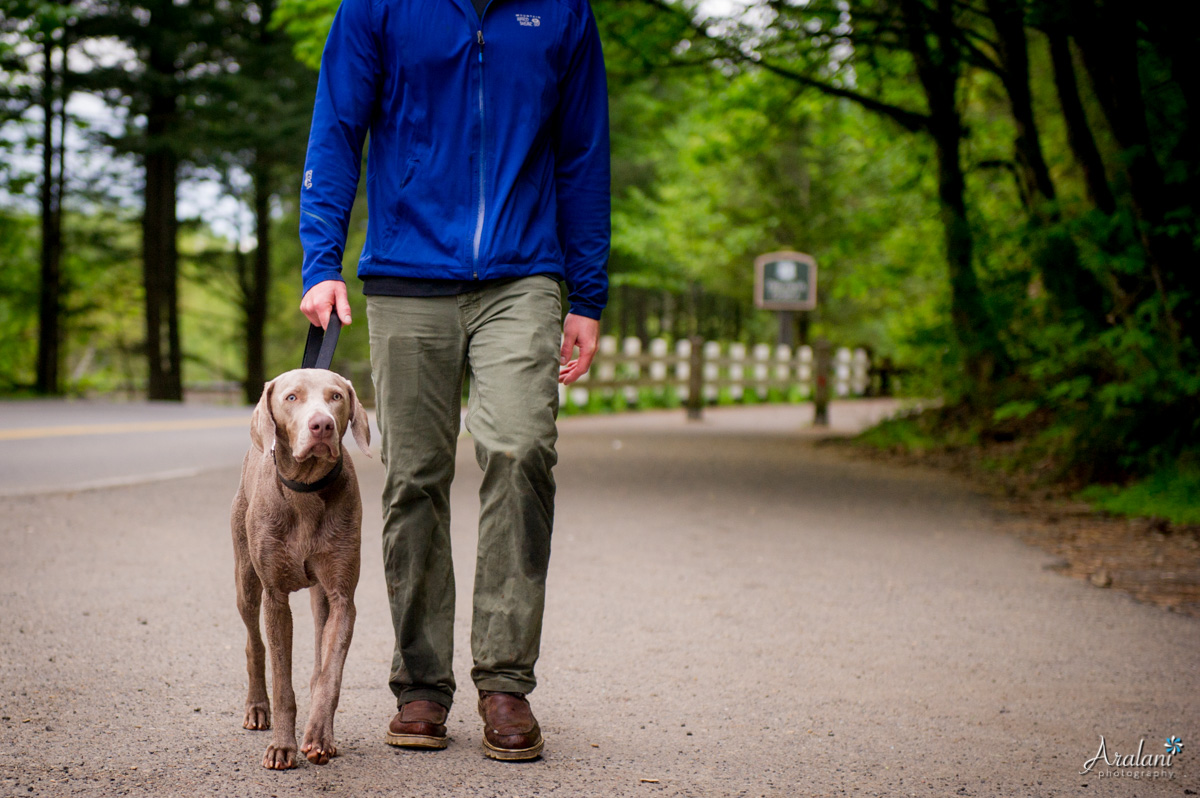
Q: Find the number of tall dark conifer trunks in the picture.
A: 3